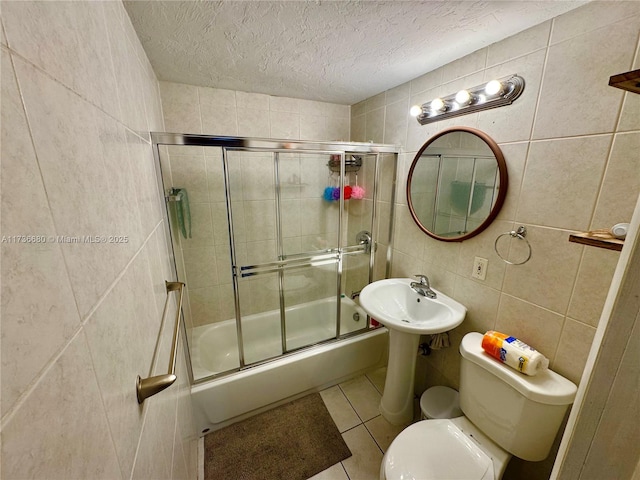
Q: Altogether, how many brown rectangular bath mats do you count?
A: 1